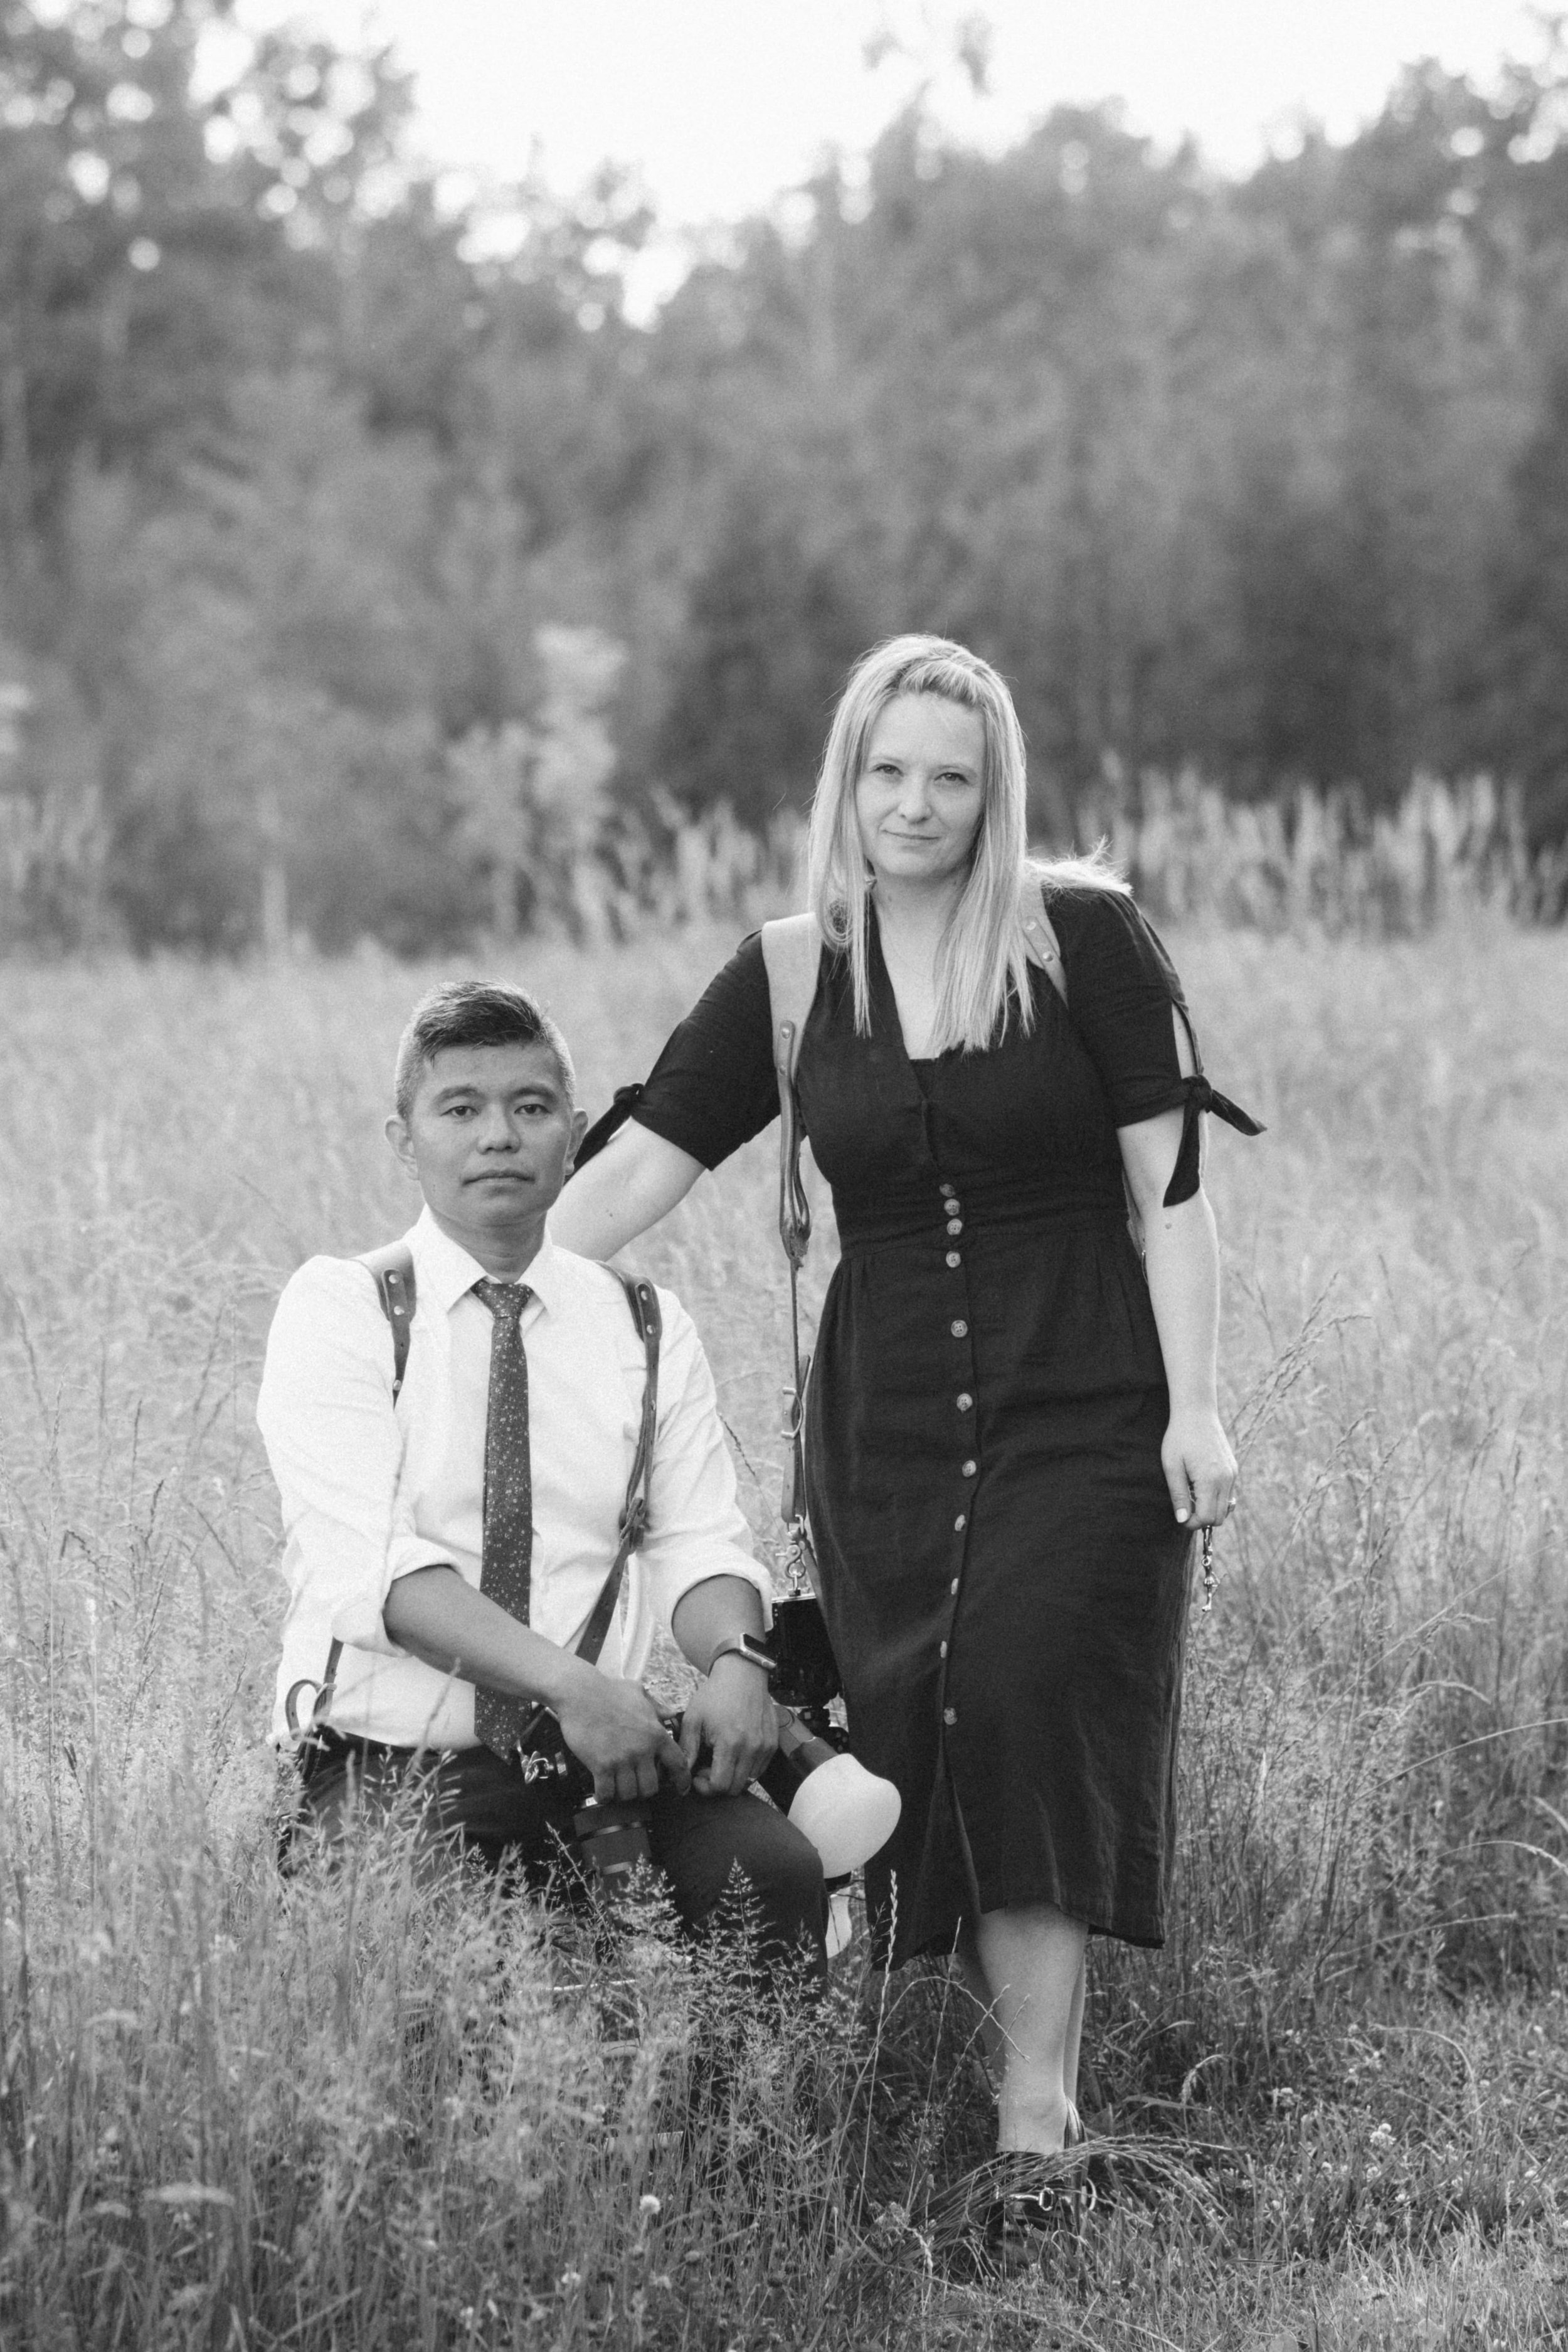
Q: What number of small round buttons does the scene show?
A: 11